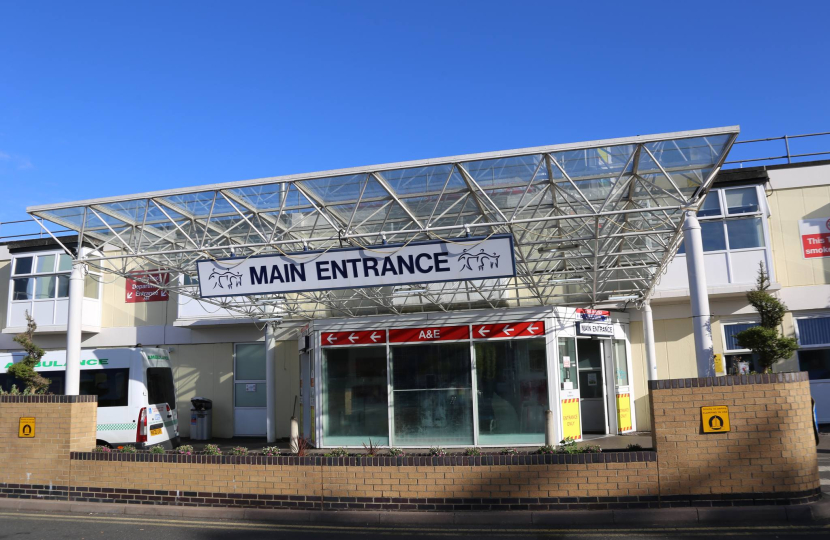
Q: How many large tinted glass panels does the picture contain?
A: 3